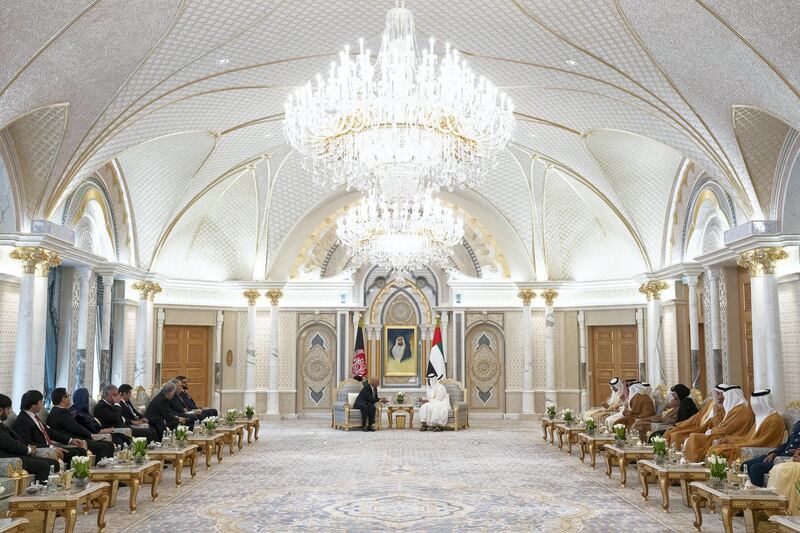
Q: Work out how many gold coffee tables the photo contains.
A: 15